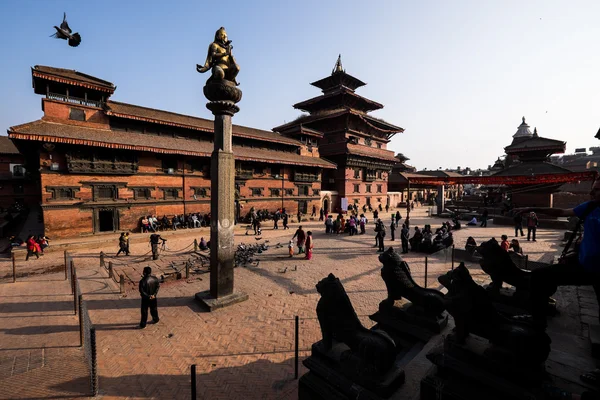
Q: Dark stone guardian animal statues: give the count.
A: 4